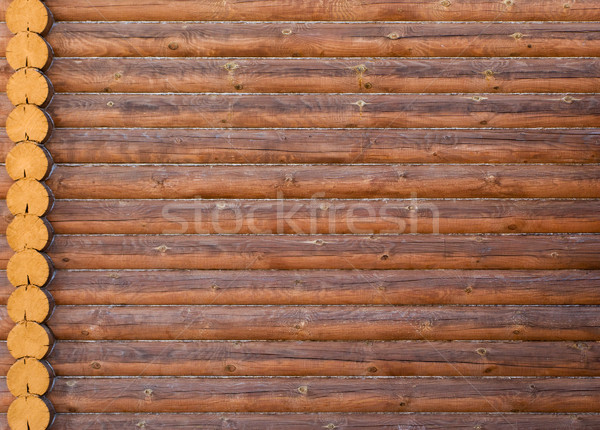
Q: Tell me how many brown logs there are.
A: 13